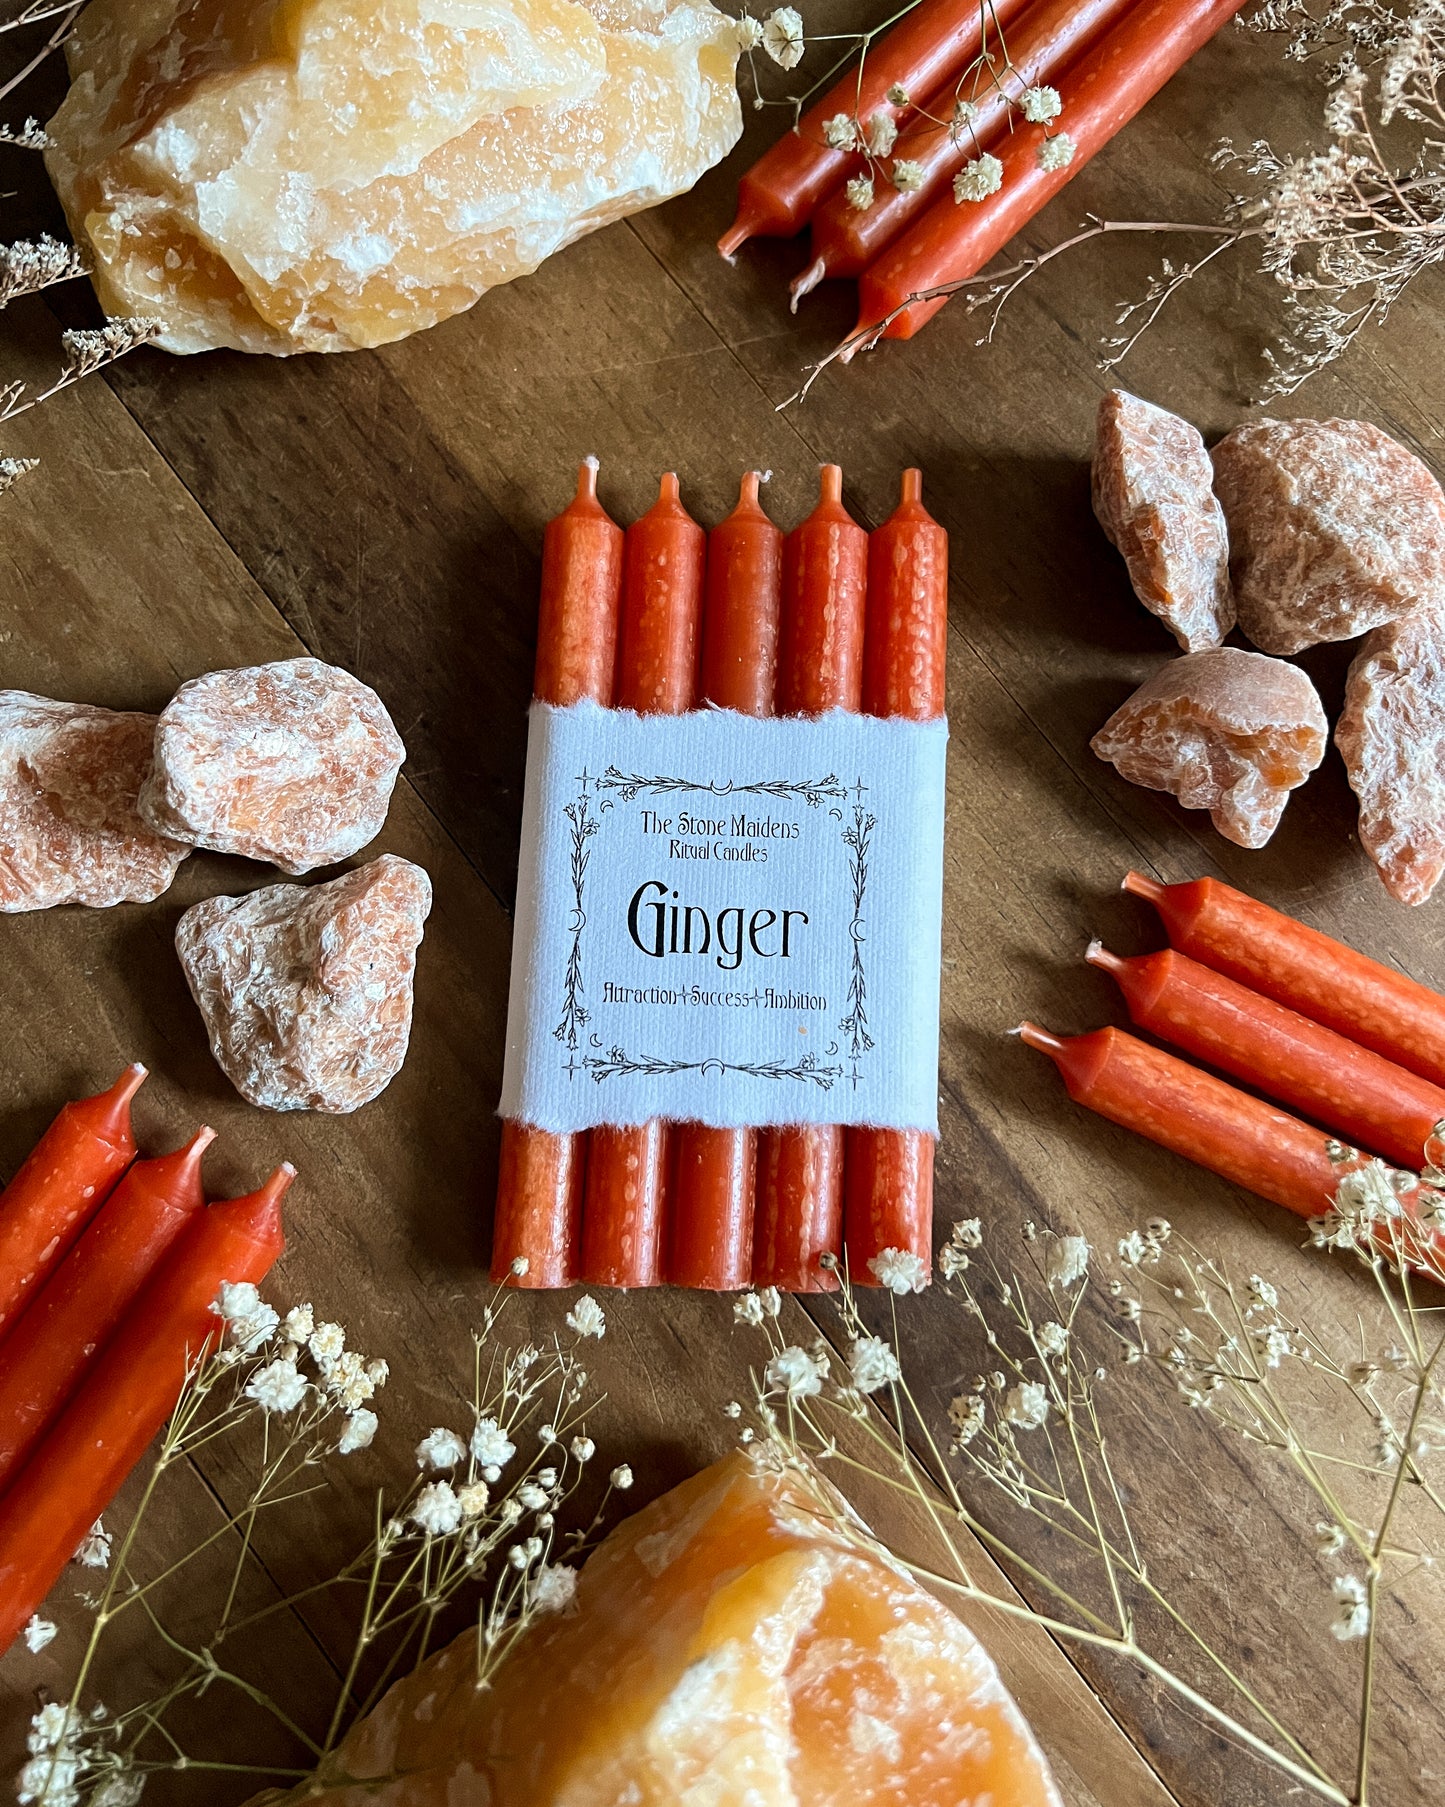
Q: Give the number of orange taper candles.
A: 14